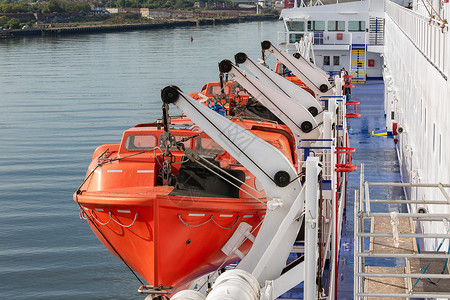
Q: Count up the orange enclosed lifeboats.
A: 3